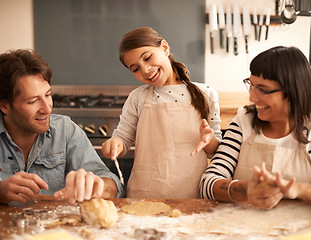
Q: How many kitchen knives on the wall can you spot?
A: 8